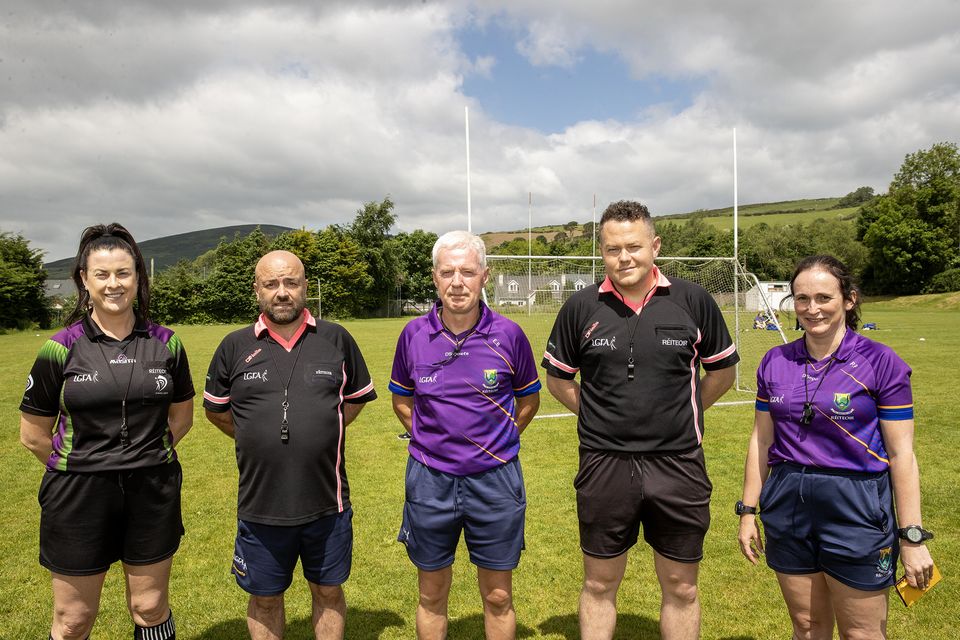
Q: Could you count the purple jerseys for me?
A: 2